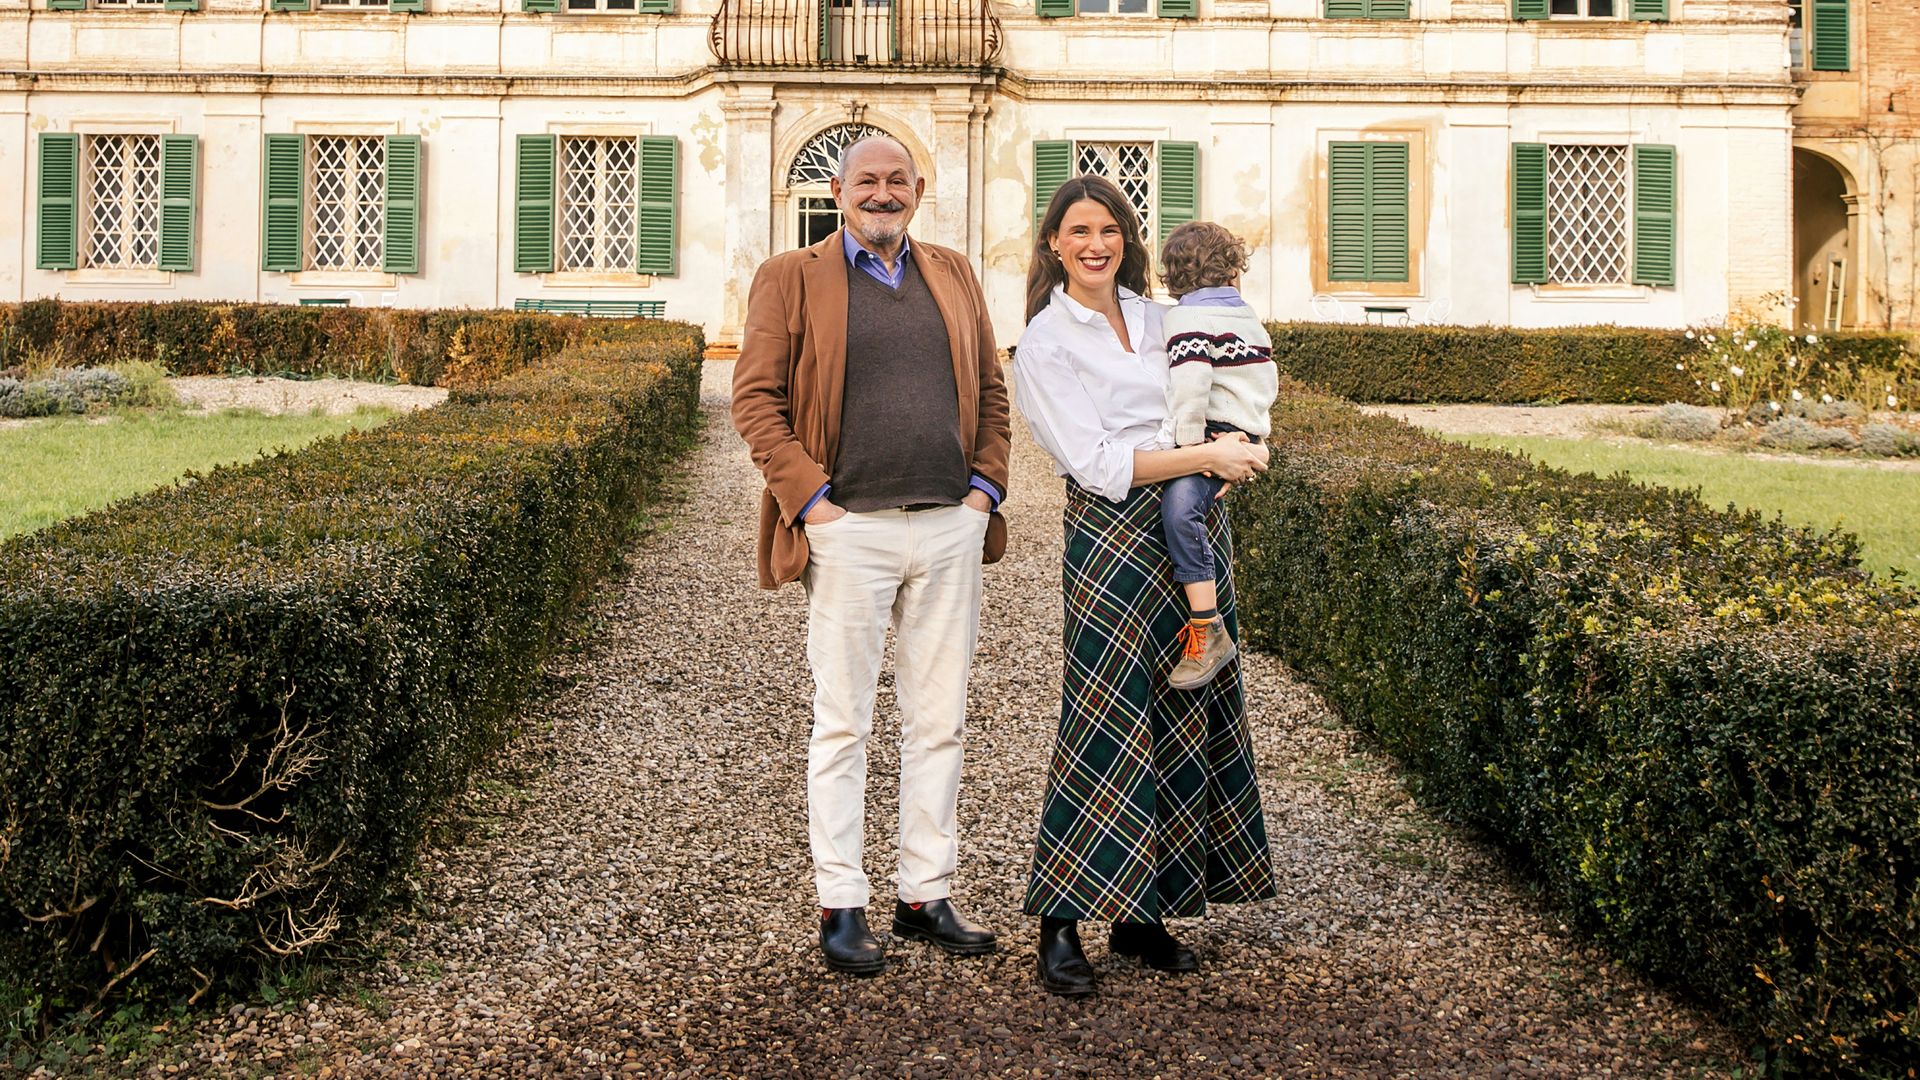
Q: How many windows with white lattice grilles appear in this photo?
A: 5